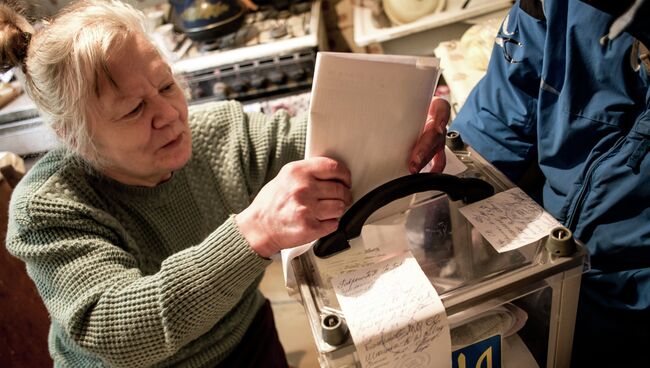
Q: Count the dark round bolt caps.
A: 3